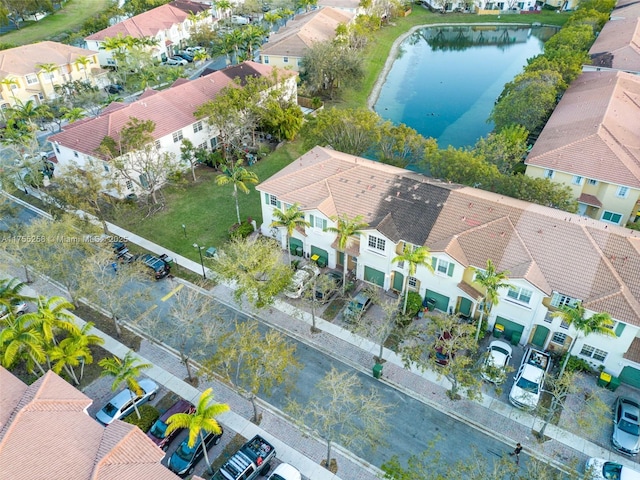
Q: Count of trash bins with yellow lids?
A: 3